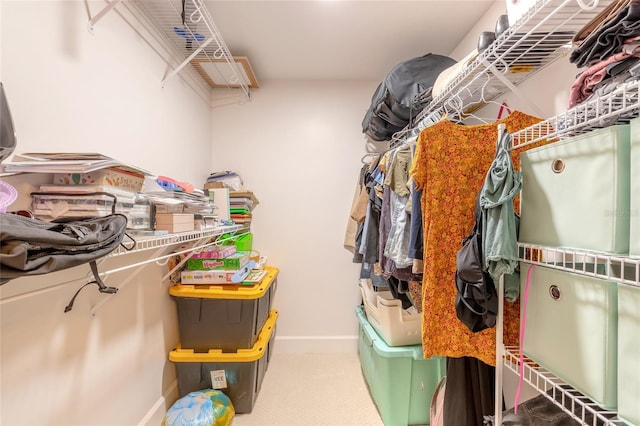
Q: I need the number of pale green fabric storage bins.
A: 4